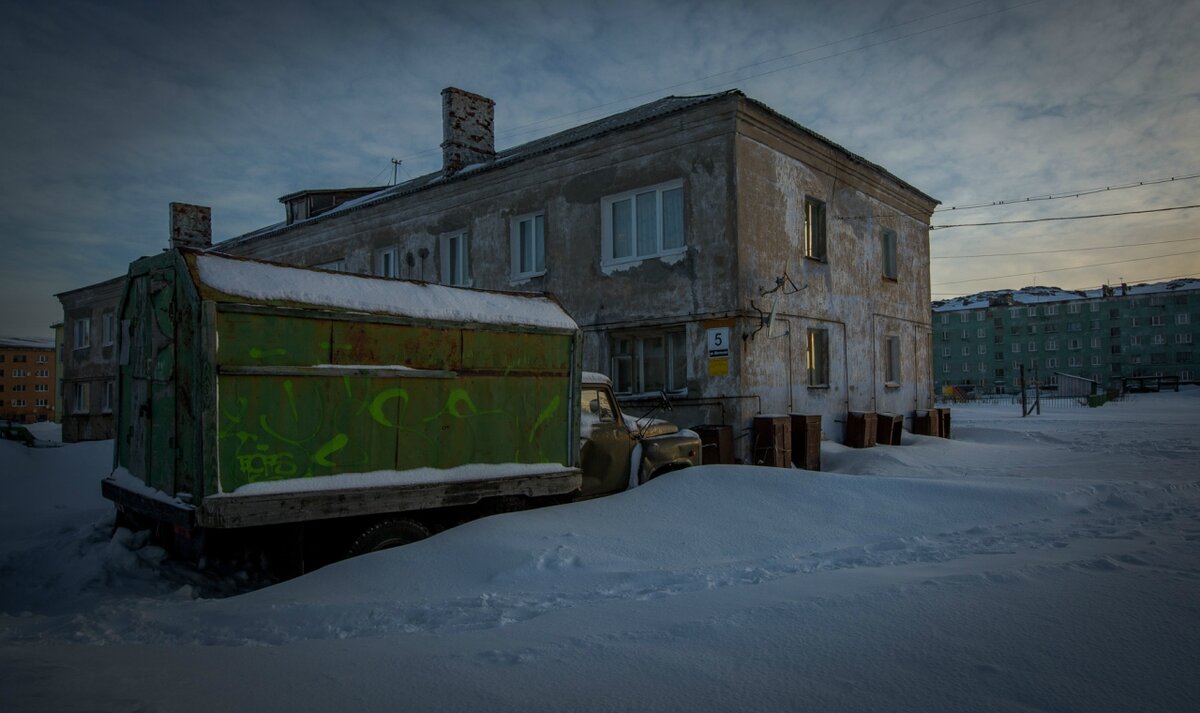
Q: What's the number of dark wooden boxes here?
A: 7